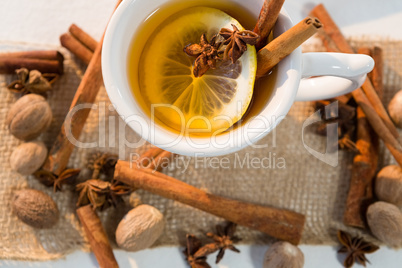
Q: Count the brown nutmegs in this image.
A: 8